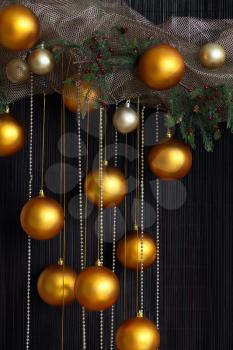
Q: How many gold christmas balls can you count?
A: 11